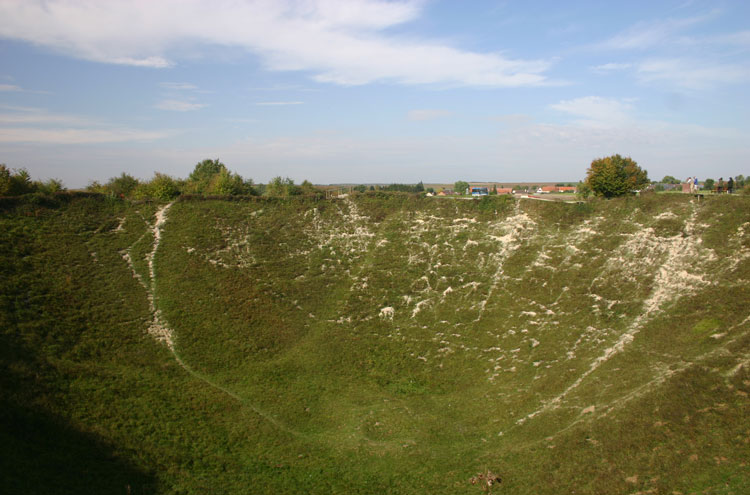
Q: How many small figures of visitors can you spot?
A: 4